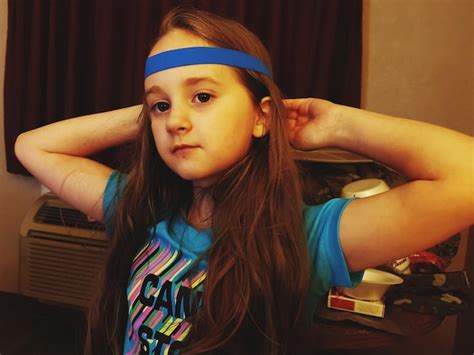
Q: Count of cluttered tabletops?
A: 1